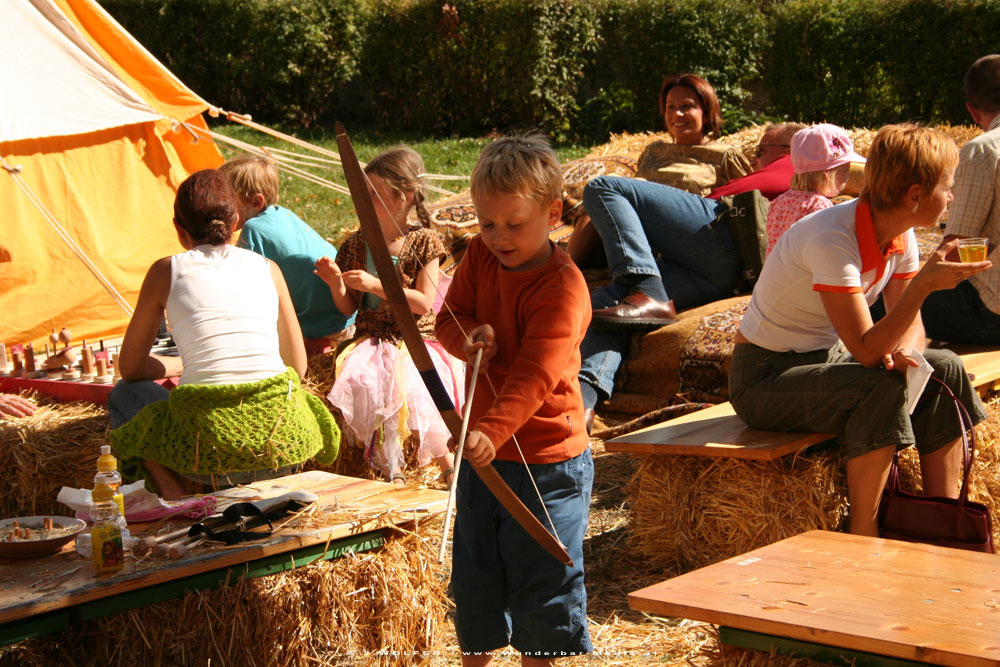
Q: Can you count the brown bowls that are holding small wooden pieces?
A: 1